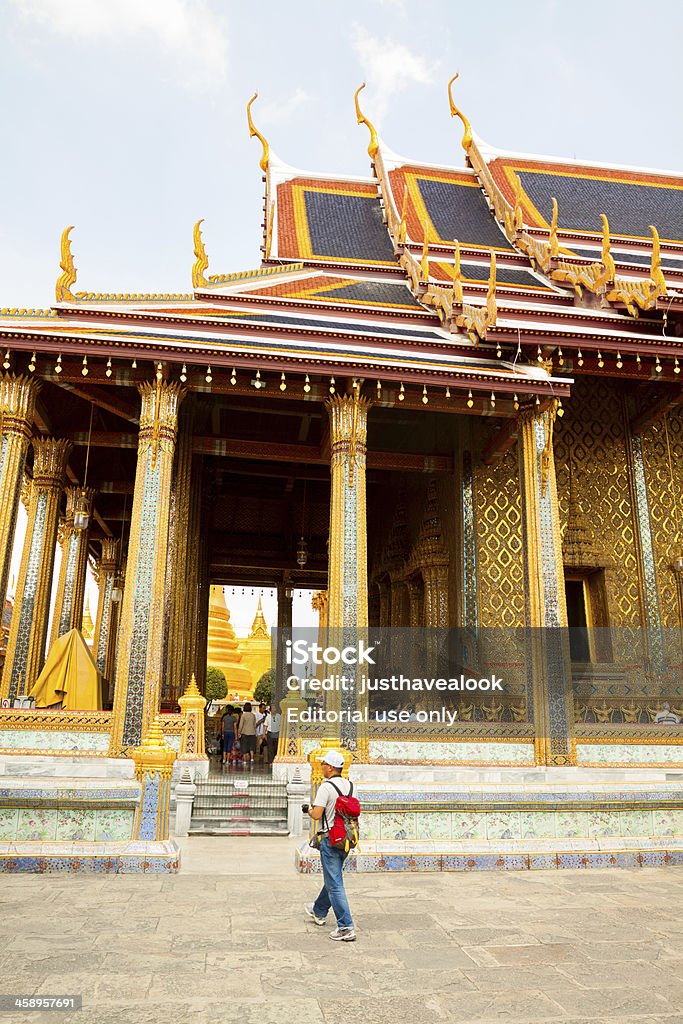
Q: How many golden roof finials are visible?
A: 13